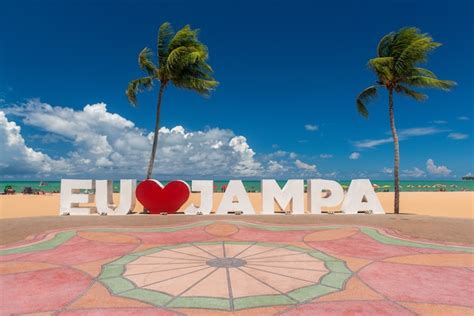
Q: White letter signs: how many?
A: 7